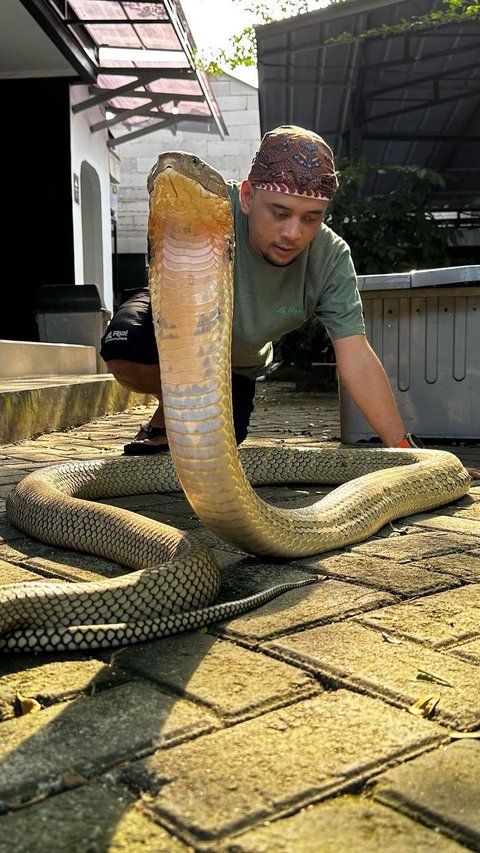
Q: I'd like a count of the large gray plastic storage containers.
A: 1